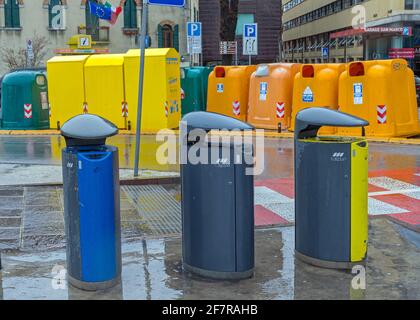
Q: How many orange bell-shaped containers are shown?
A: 4